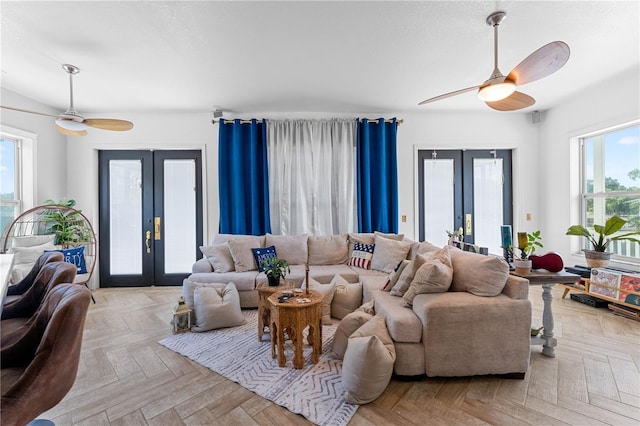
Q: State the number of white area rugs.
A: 1